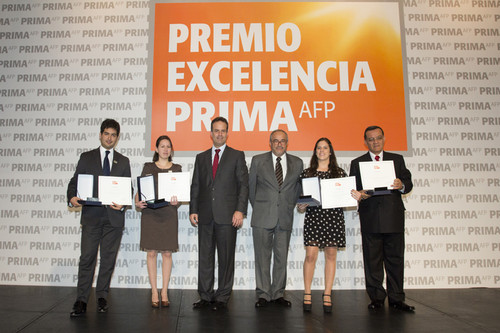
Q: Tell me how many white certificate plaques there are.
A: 4